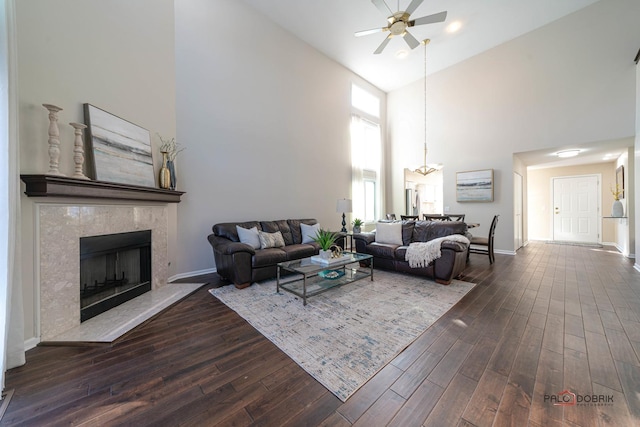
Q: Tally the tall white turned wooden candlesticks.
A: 2